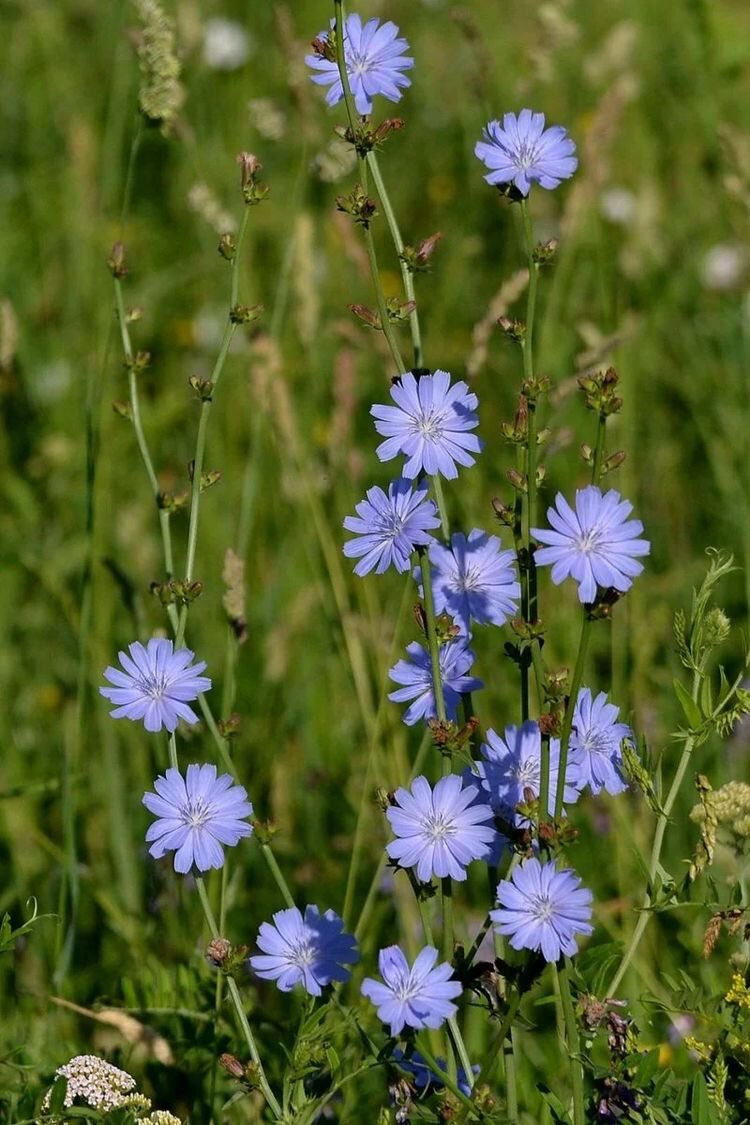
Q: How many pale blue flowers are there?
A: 15